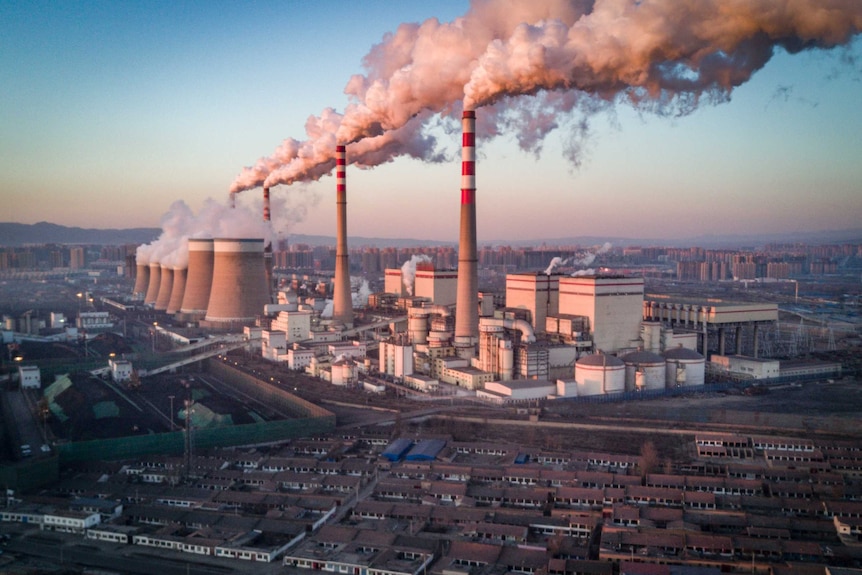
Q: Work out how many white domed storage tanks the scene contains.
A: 3